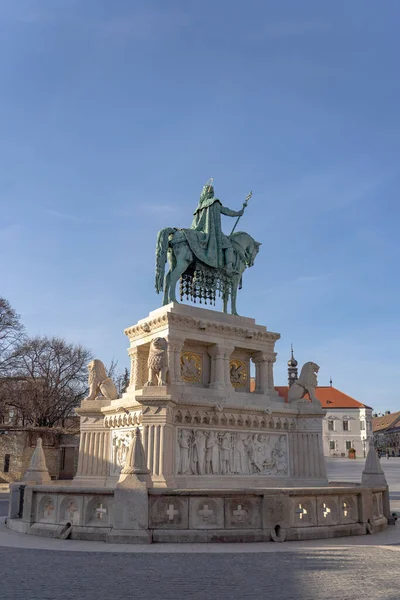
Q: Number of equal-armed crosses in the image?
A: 9